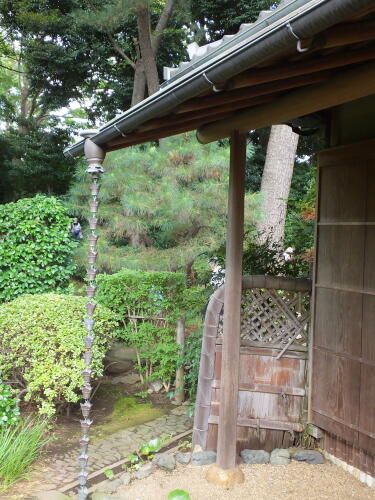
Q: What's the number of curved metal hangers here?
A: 3